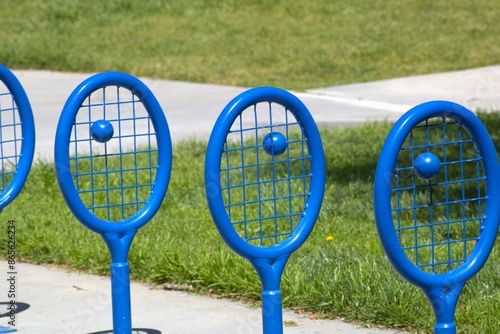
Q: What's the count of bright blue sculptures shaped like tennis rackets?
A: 4